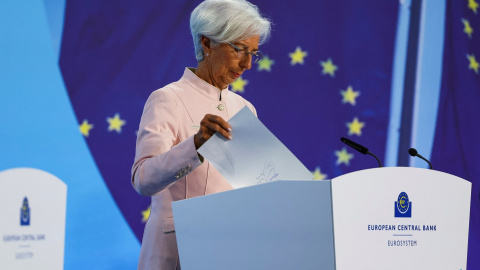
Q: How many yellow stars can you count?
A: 14